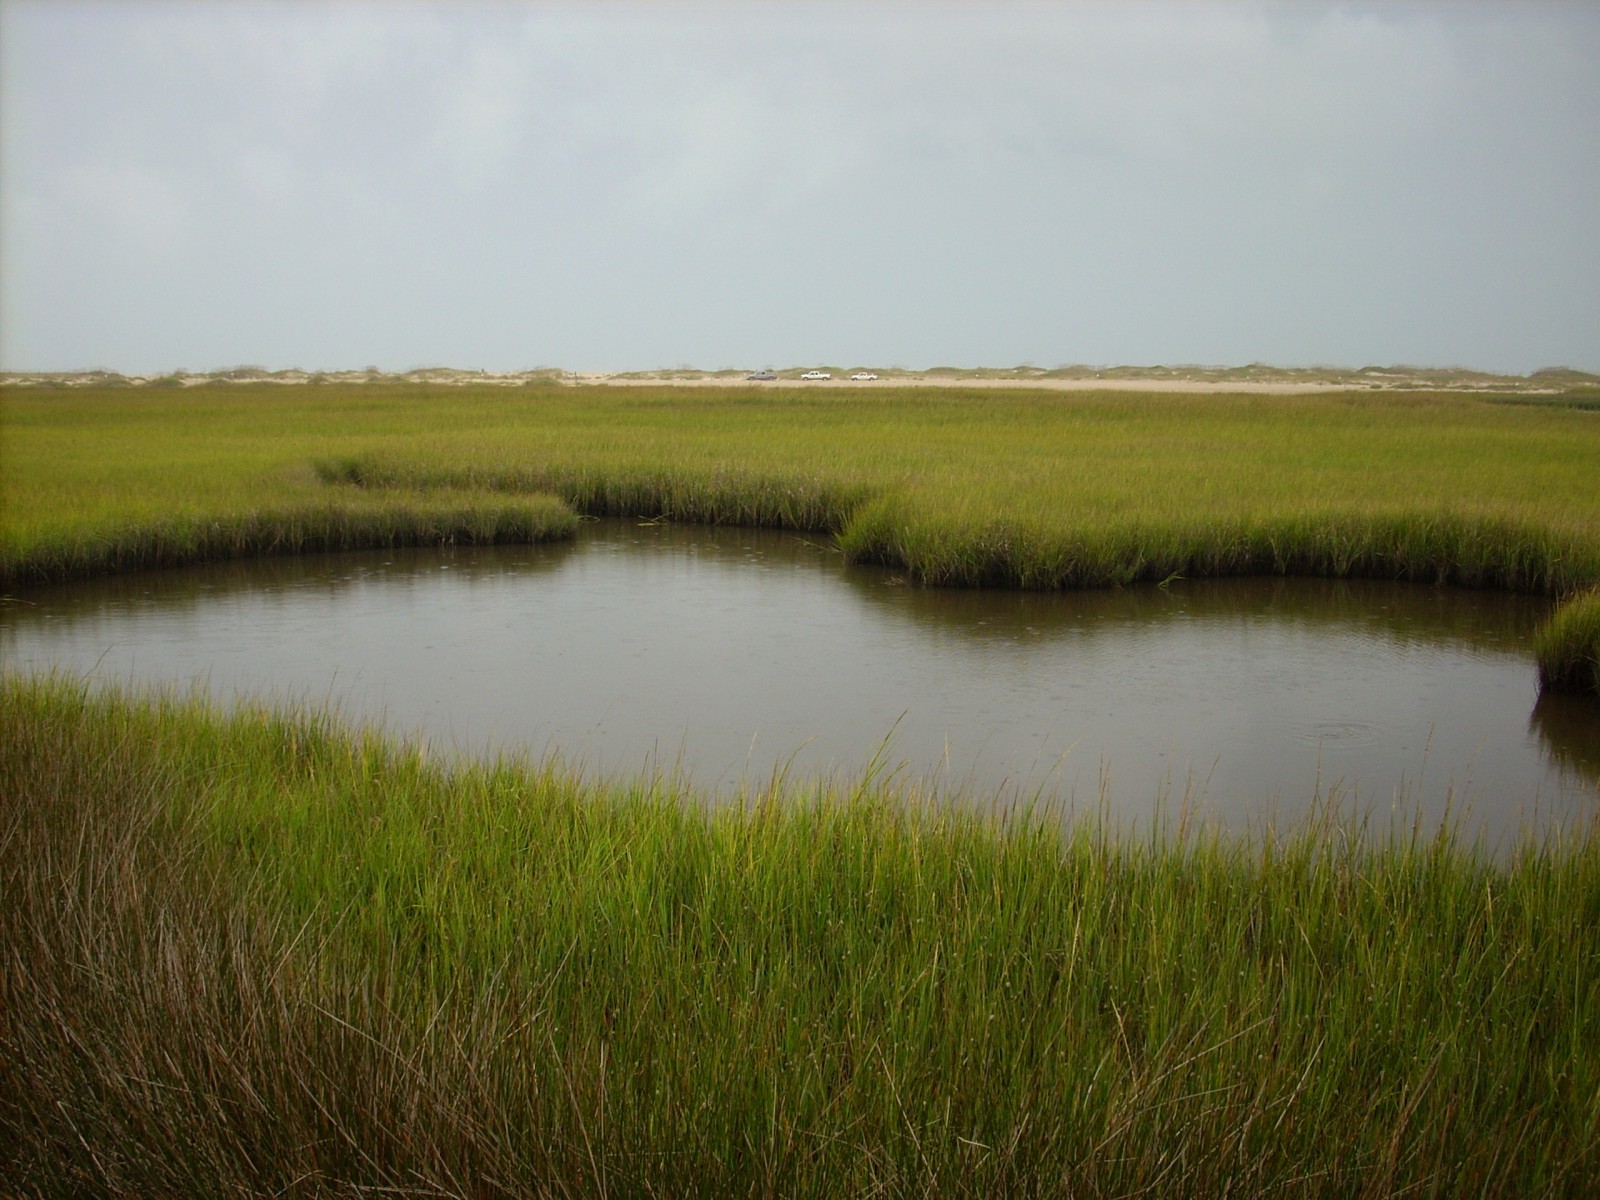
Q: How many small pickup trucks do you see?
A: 3